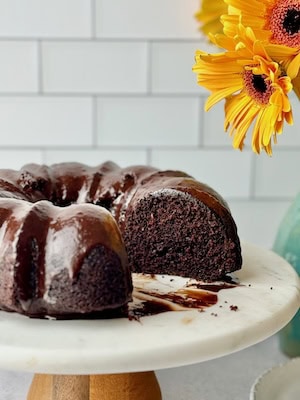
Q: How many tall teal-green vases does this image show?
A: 1